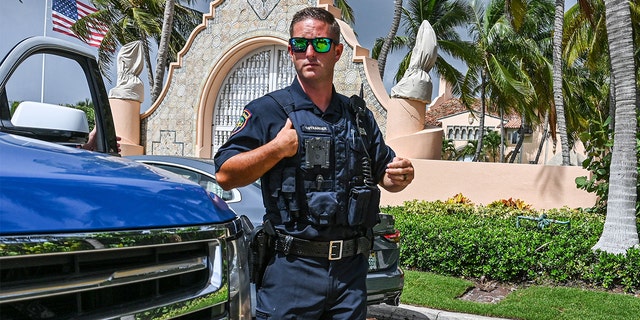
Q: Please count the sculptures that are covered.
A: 2